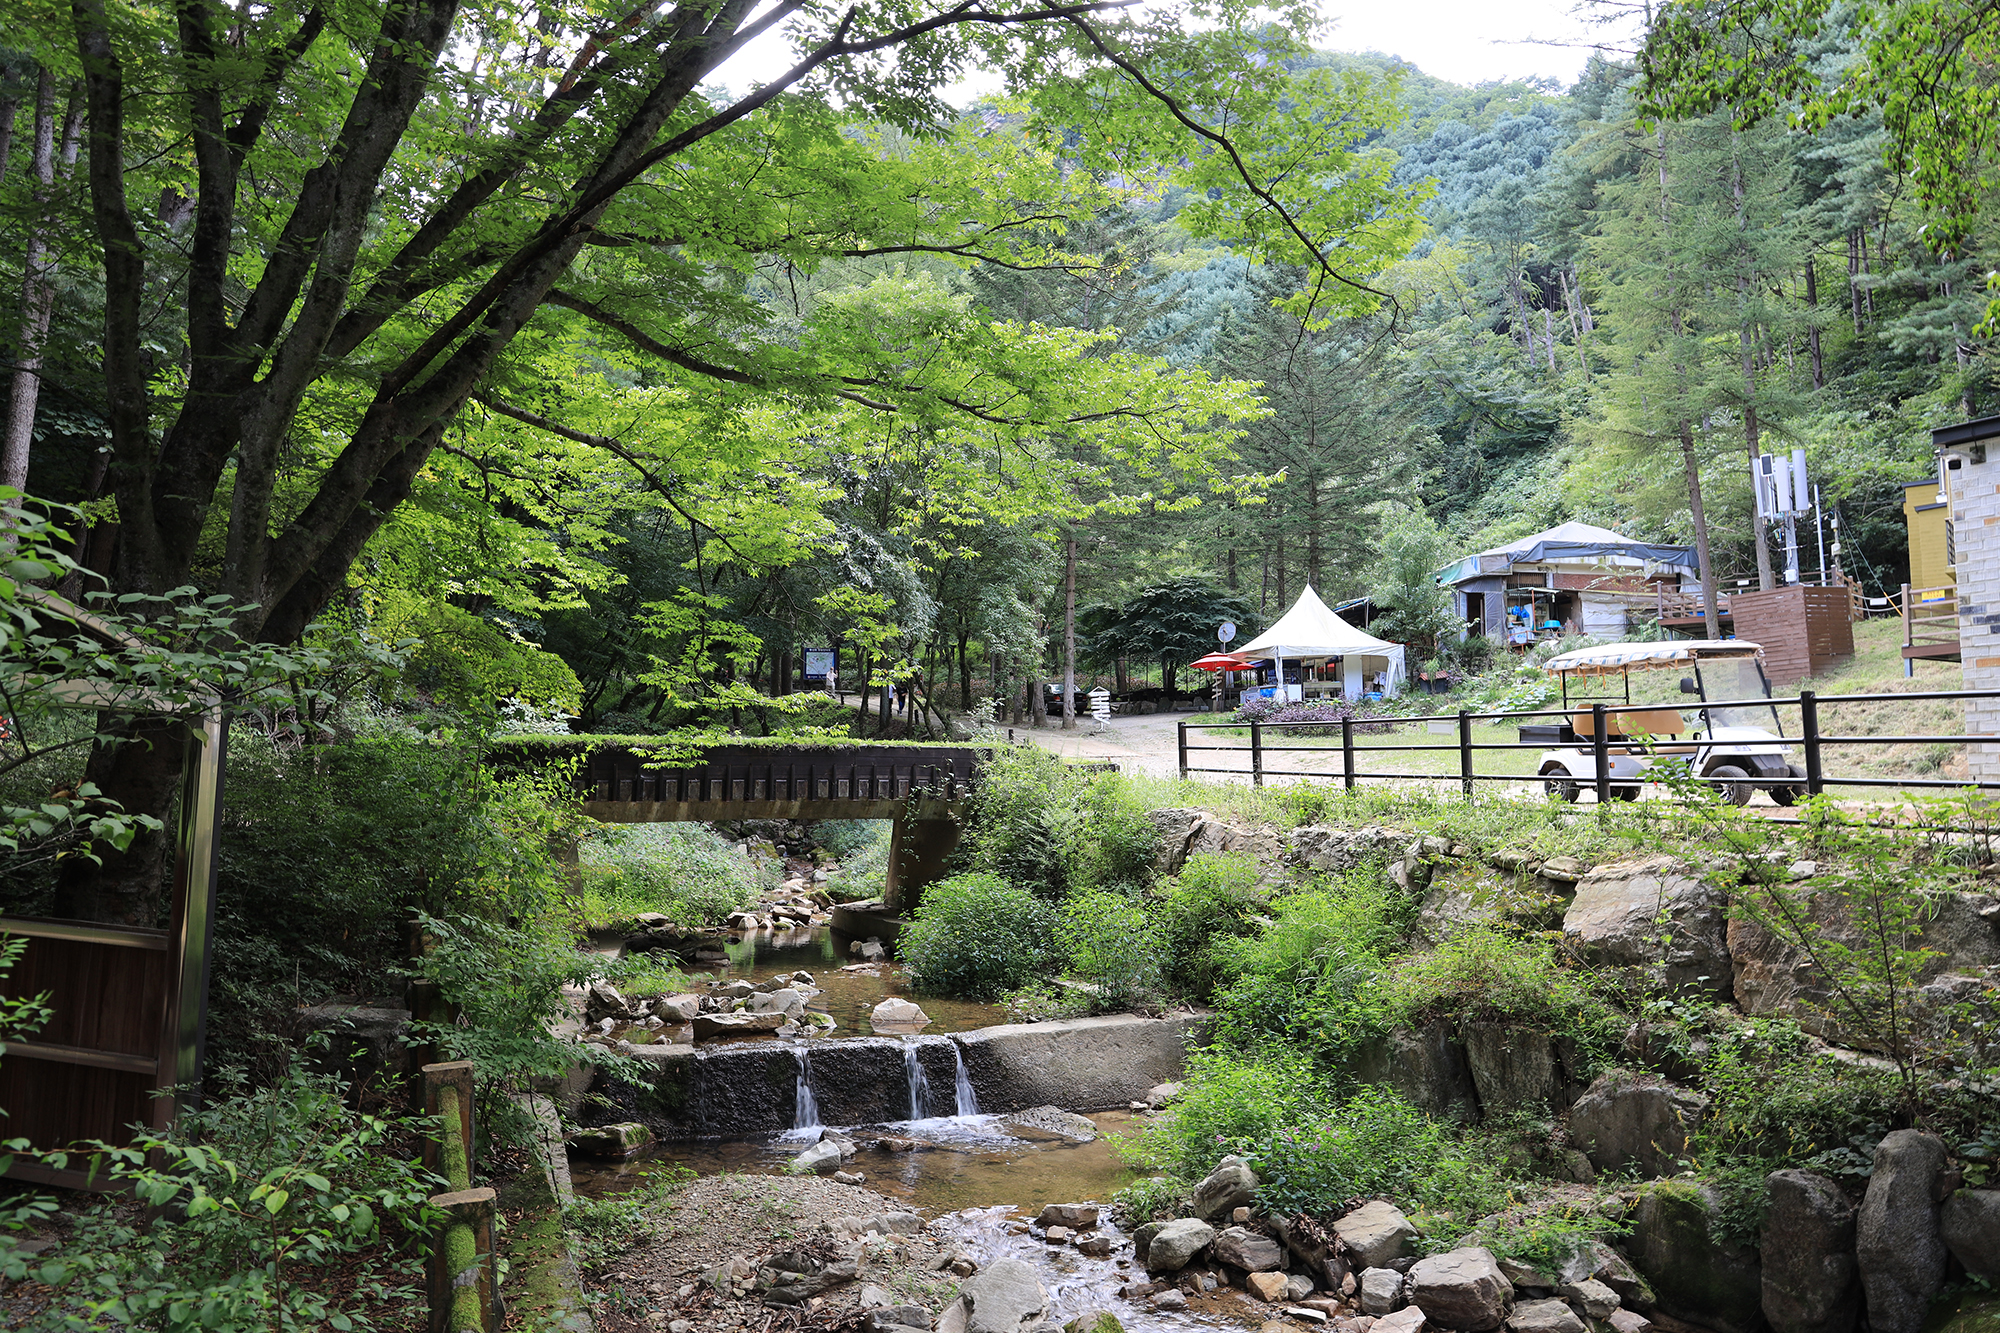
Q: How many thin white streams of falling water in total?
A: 3